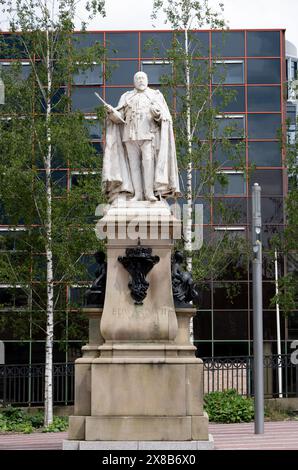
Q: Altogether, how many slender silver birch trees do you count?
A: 2